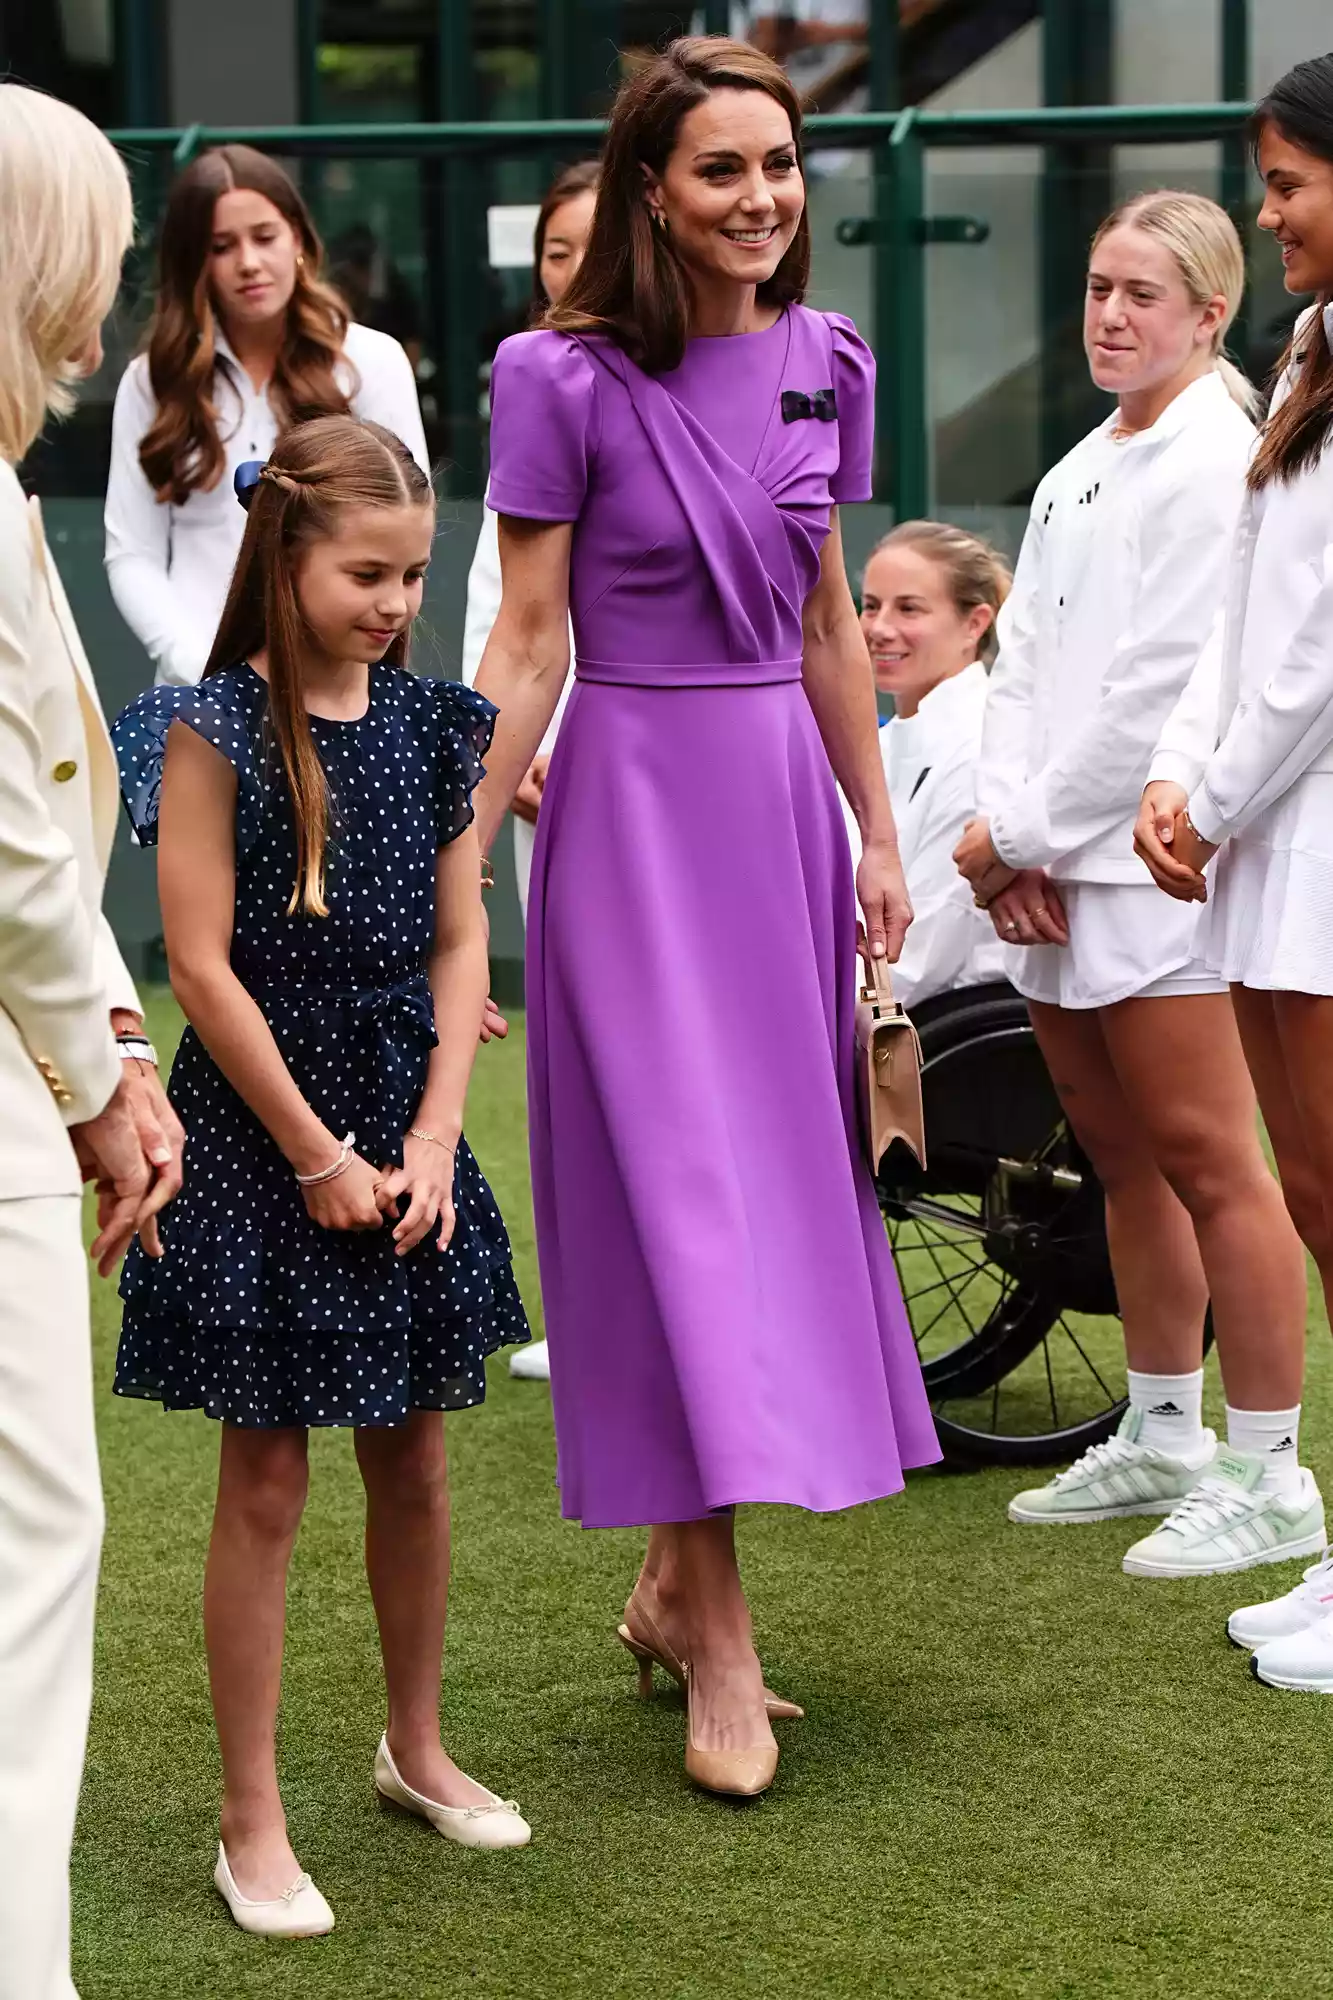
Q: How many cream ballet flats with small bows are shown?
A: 2